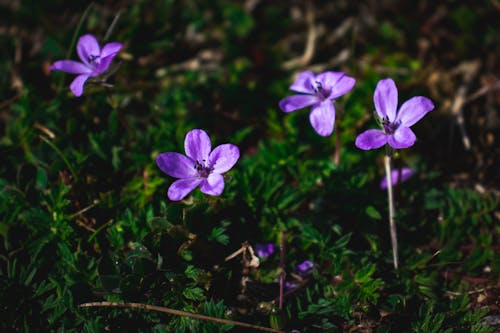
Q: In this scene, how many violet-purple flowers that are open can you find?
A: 4